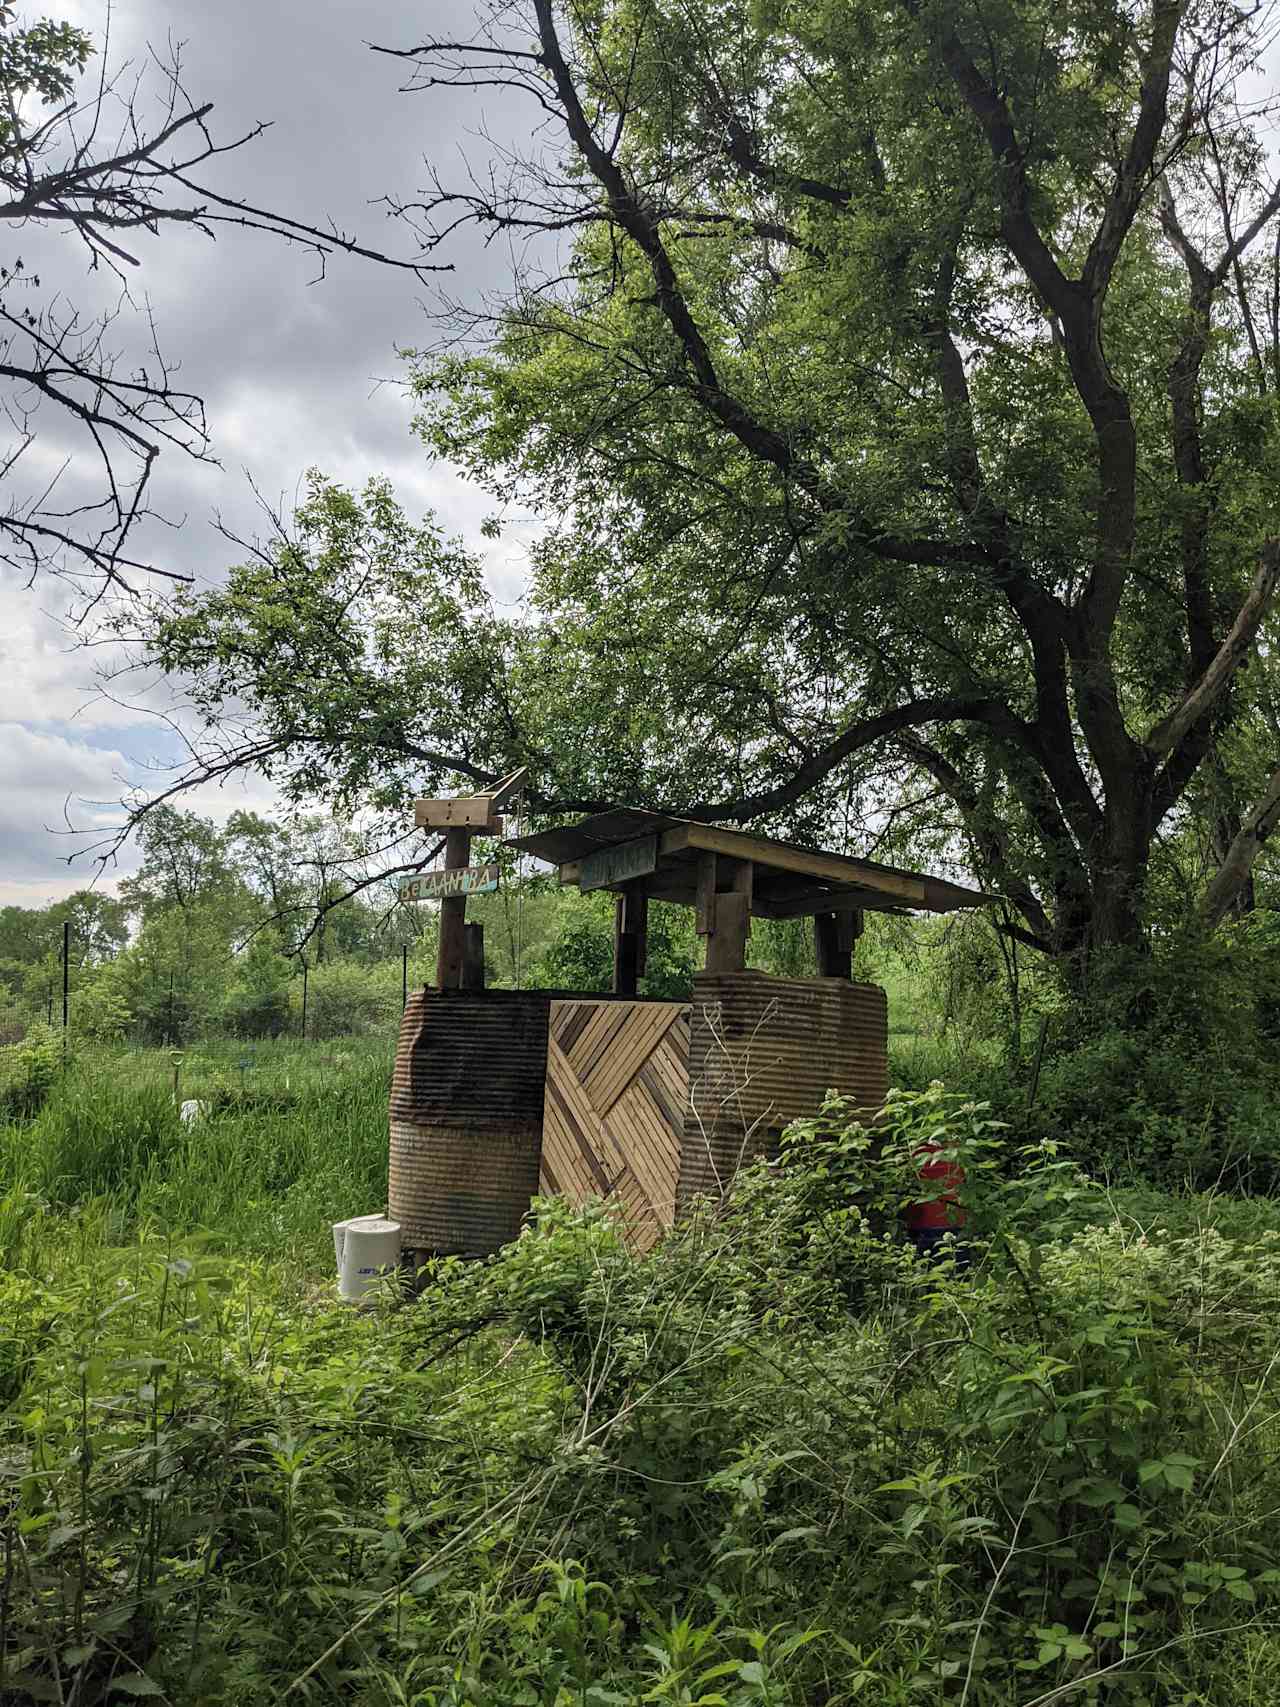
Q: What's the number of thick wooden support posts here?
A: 4